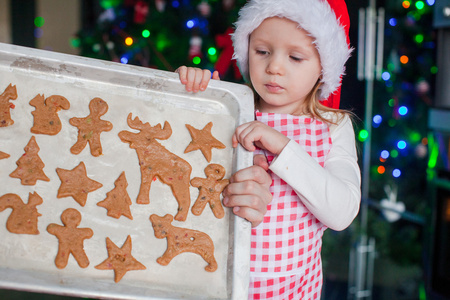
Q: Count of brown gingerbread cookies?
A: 14